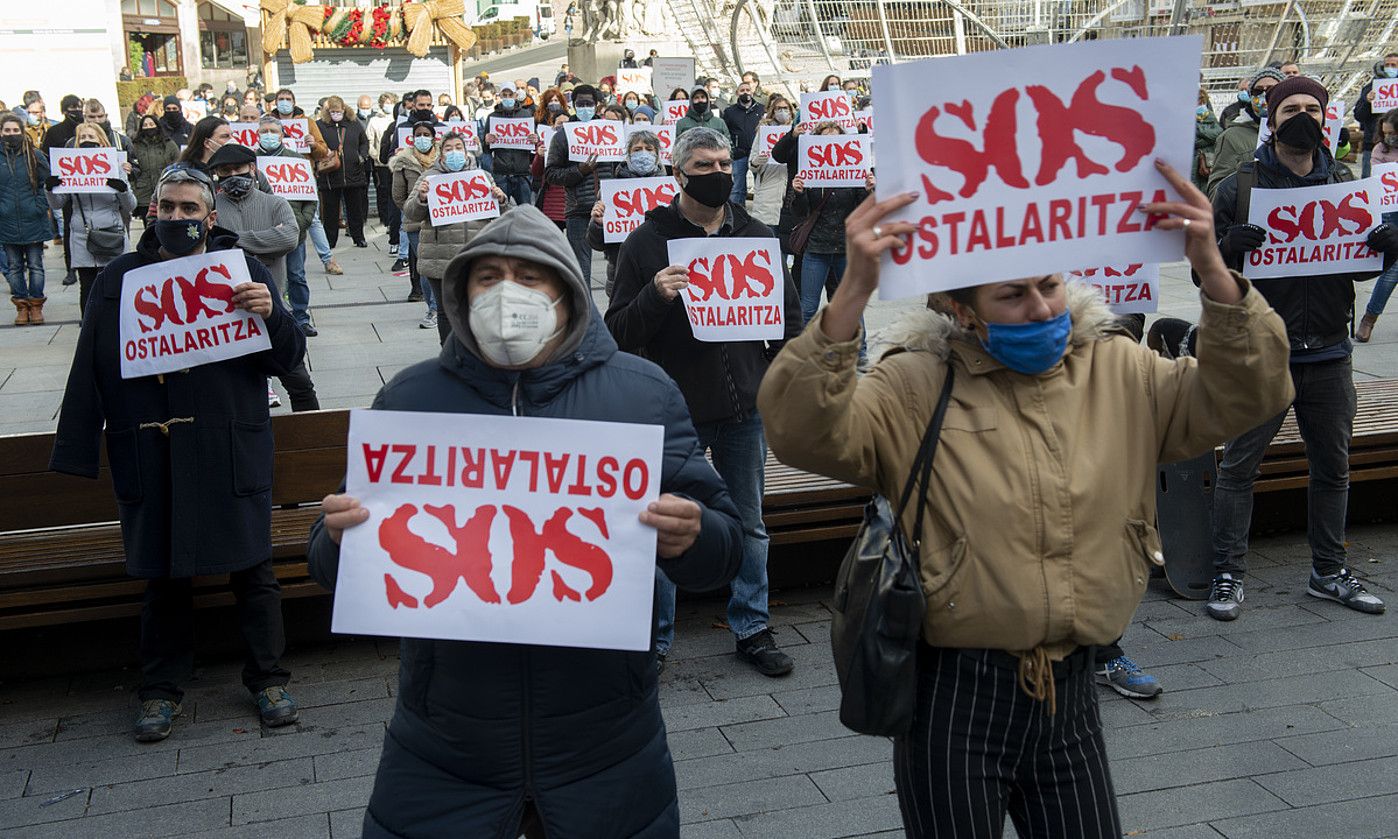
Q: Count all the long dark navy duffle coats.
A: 1